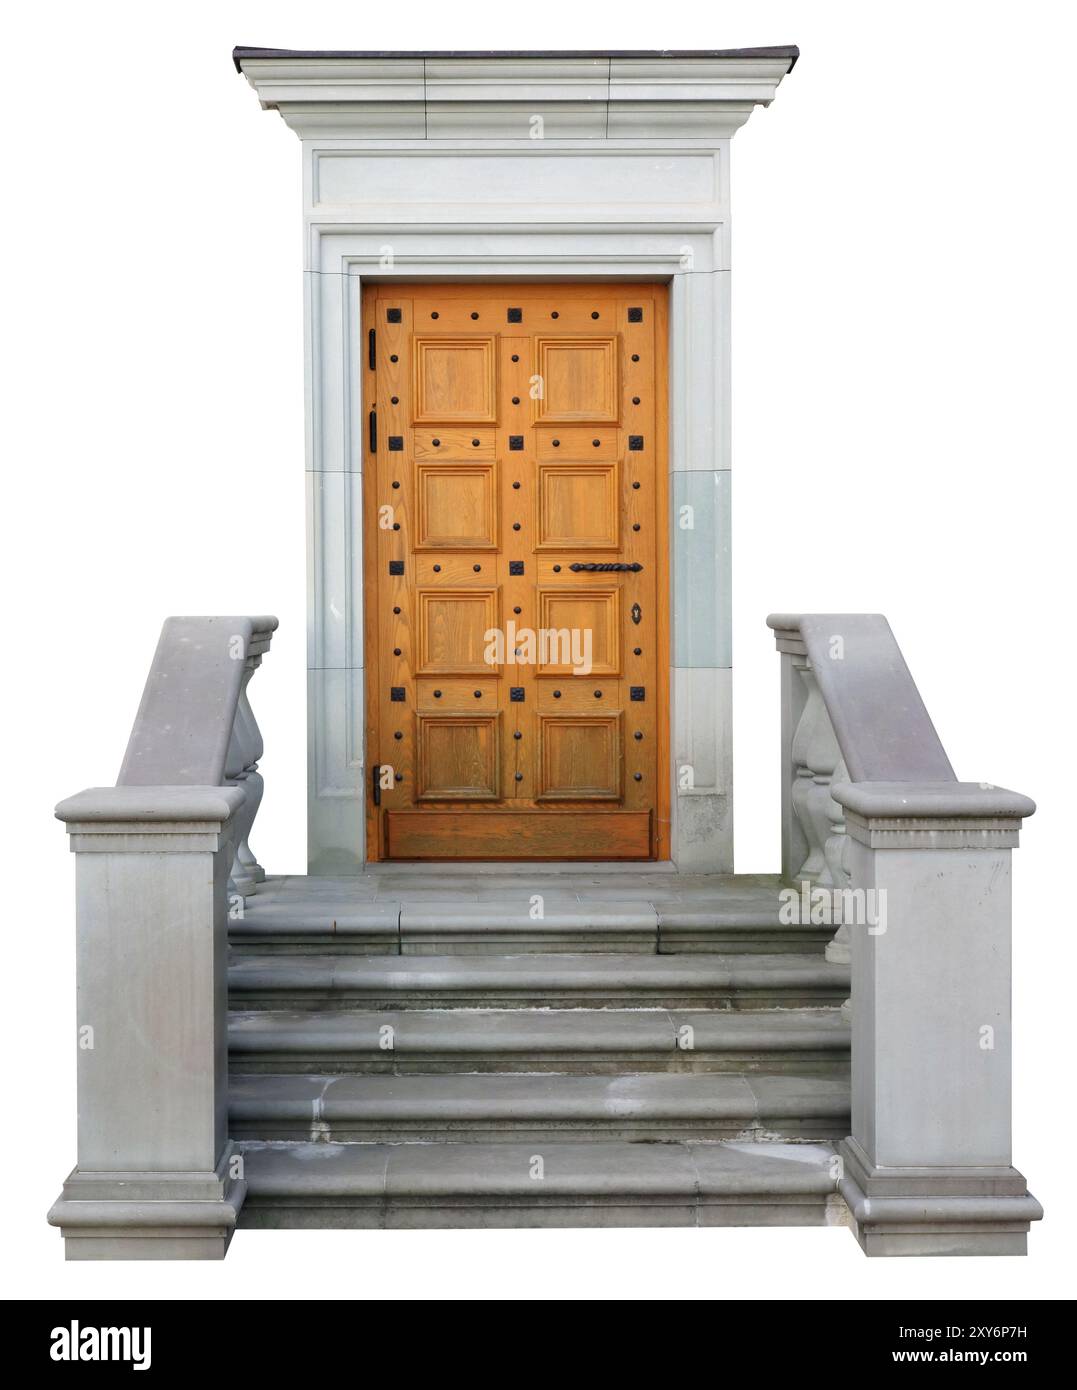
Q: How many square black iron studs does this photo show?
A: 11